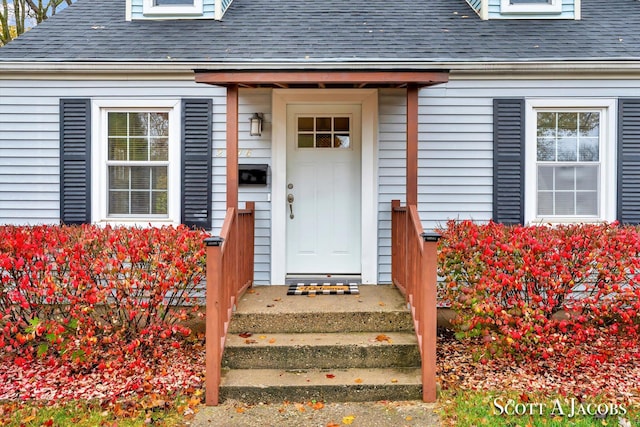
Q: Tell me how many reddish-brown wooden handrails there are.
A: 2